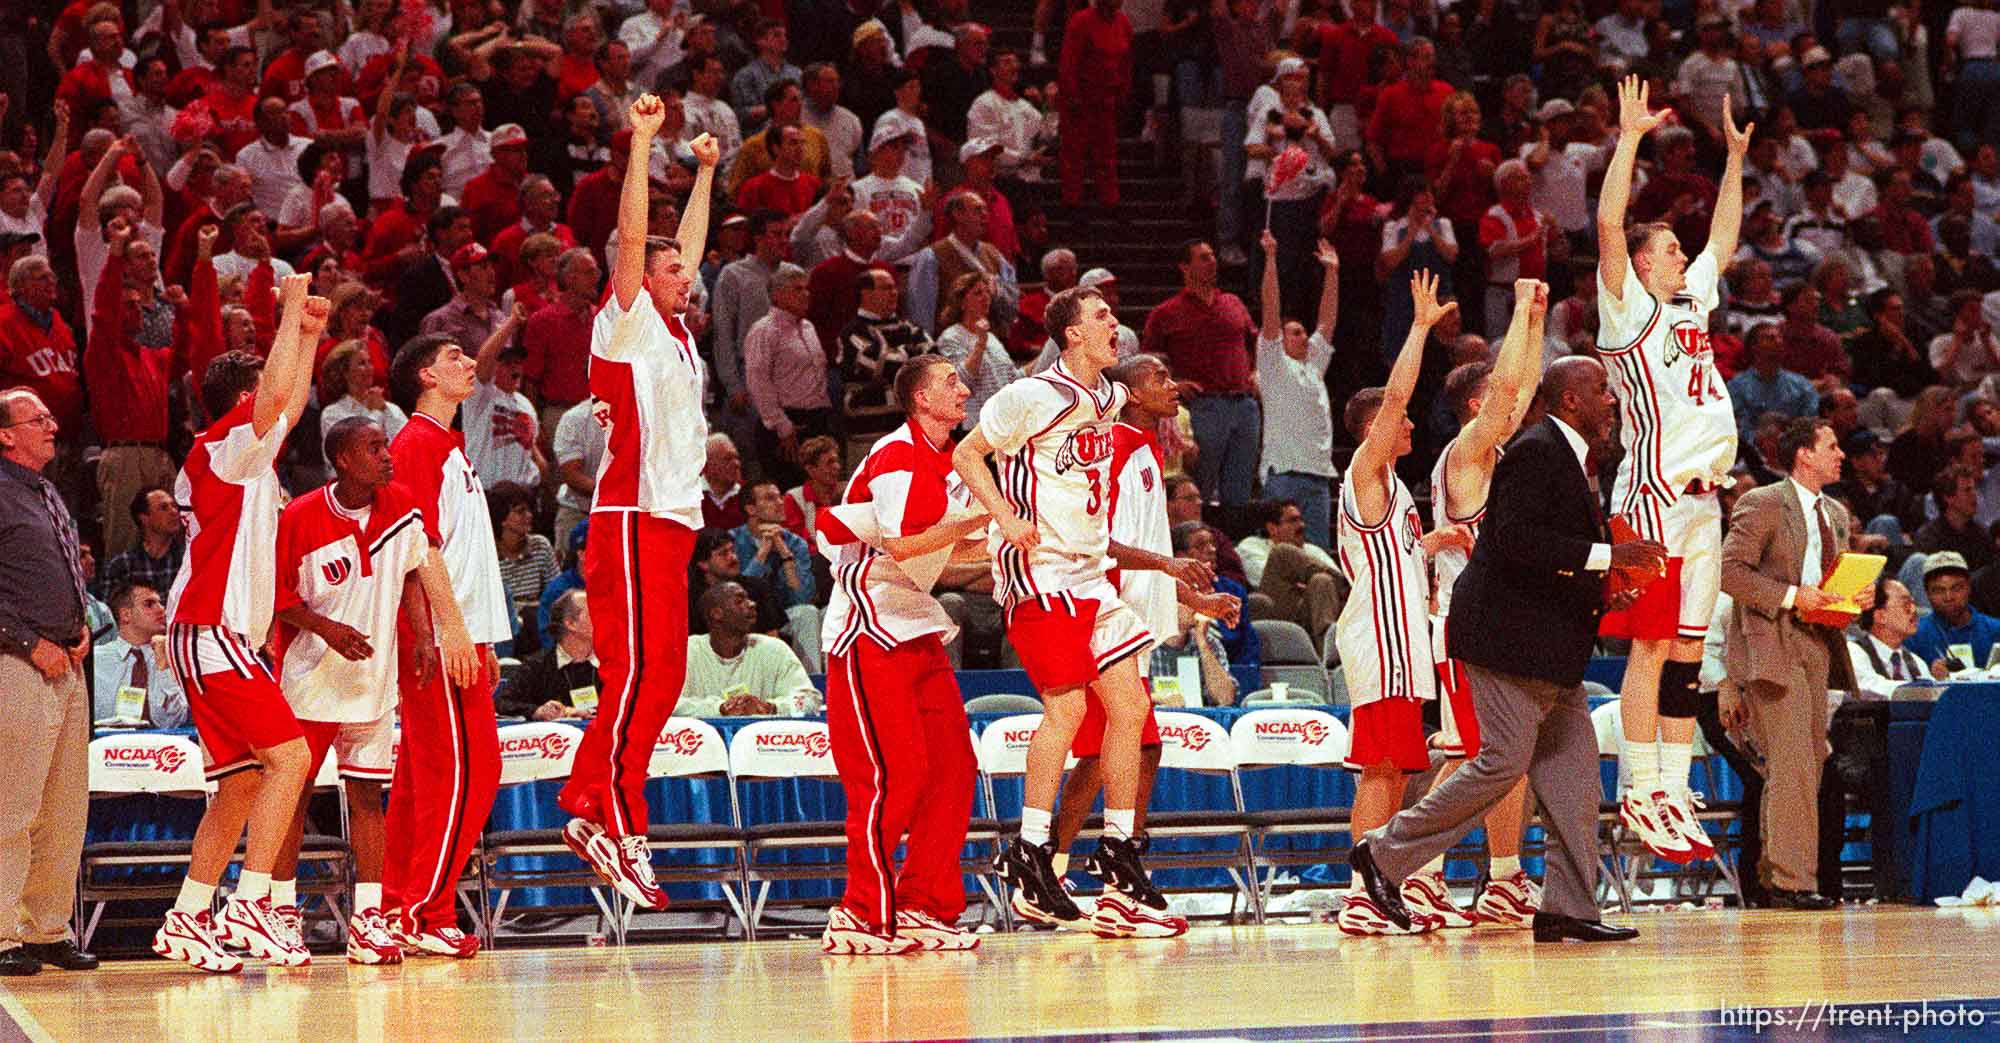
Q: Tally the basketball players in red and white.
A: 10